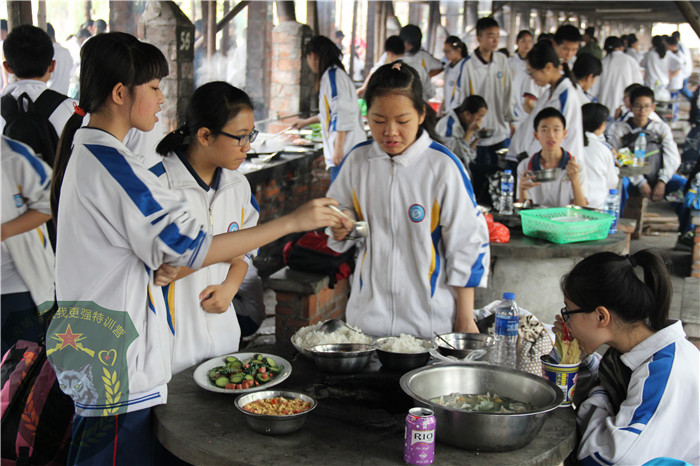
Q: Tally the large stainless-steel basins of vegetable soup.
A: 1